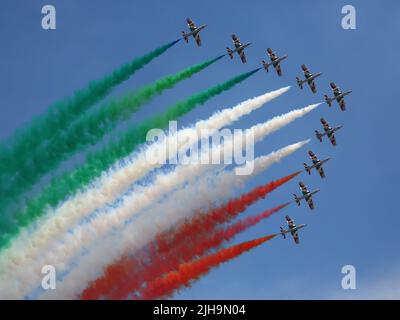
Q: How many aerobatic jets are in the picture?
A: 9